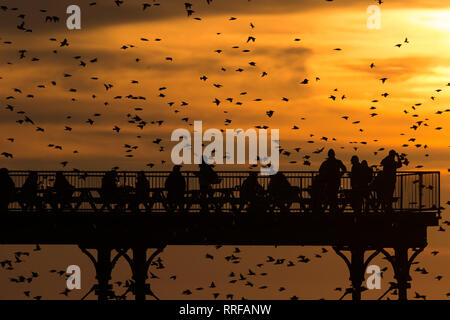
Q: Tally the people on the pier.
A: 13